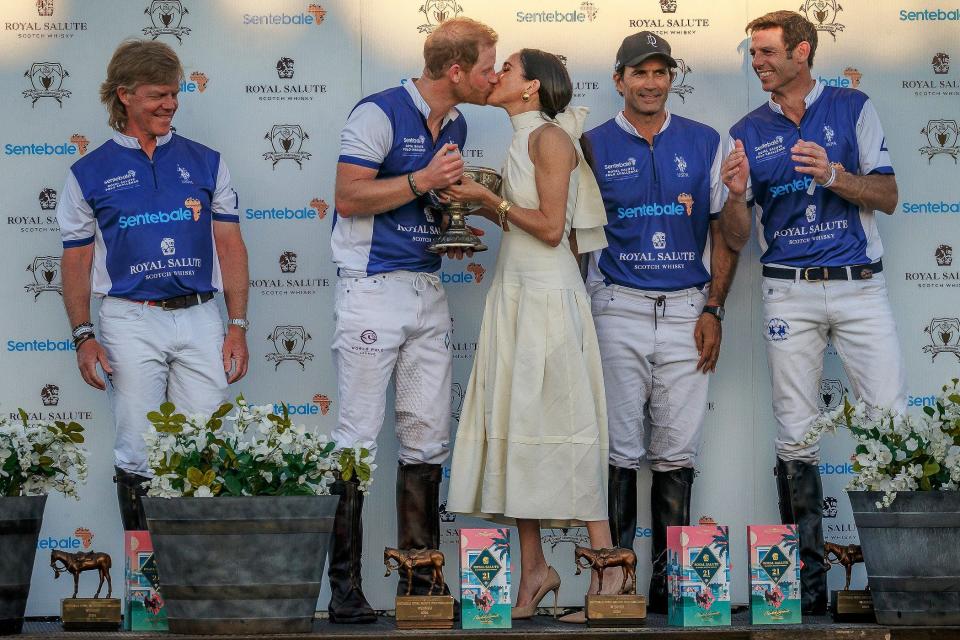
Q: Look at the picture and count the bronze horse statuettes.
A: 4